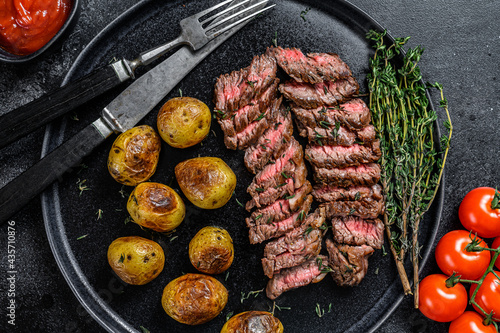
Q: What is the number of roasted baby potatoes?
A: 8